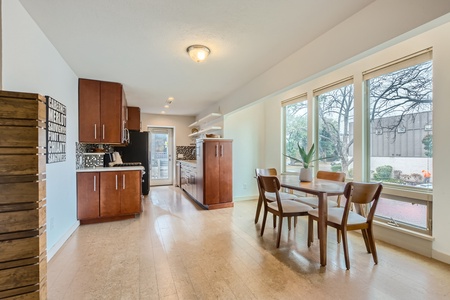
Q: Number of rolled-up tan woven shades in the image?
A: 3